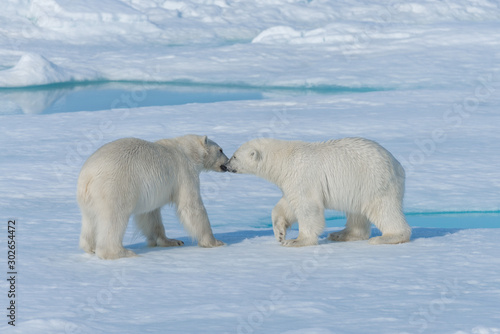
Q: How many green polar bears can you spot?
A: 0